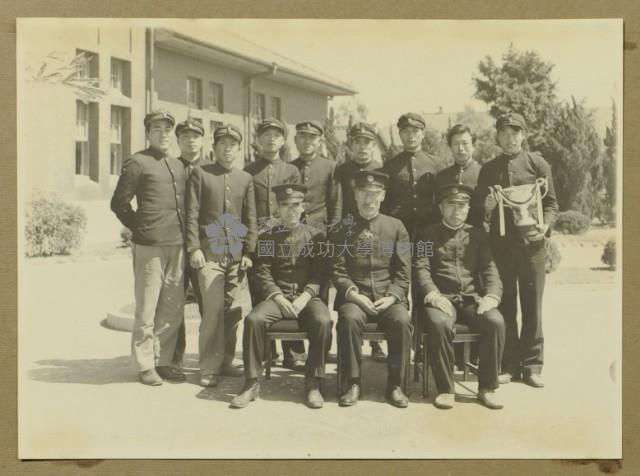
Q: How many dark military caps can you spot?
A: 11